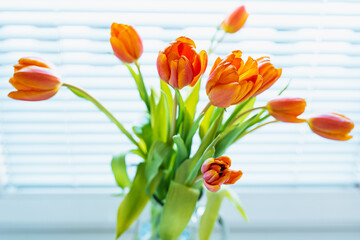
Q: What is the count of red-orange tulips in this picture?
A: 9